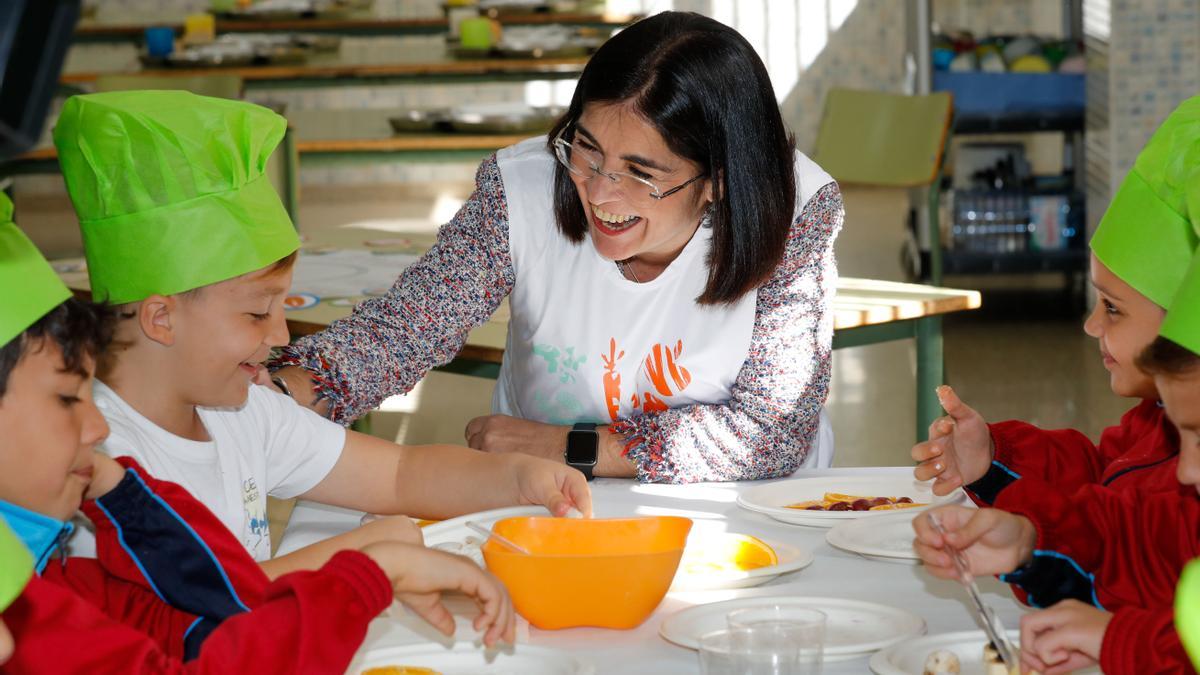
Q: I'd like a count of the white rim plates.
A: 7